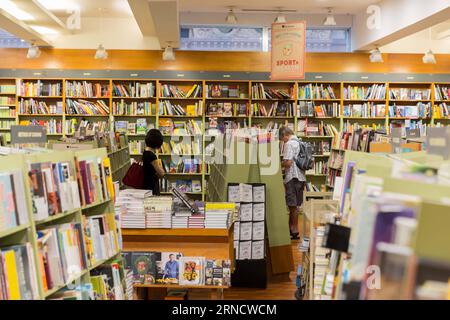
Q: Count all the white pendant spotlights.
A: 8